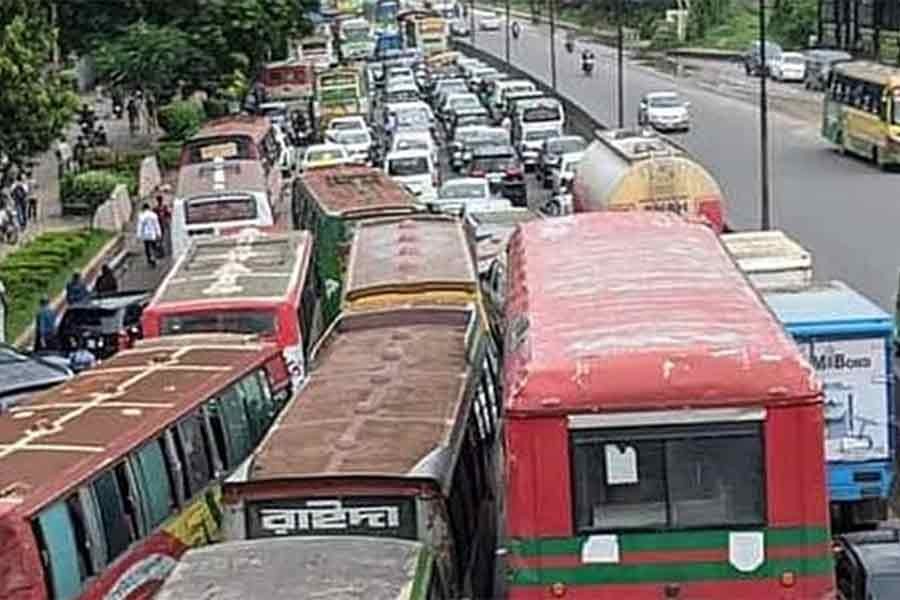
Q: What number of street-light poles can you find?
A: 5